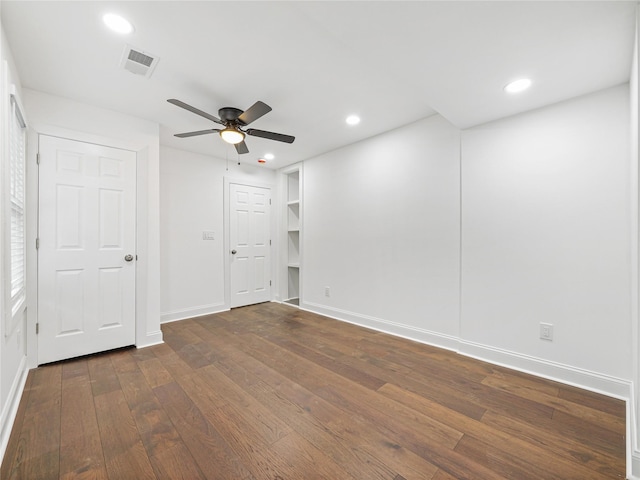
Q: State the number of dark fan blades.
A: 5